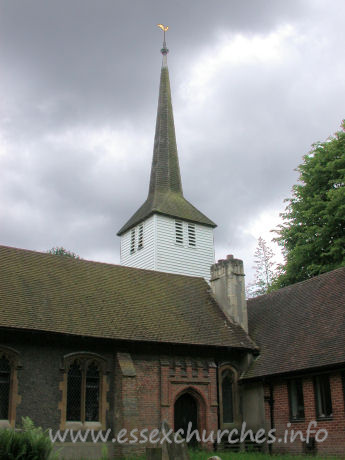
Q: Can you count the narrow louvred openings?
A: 4